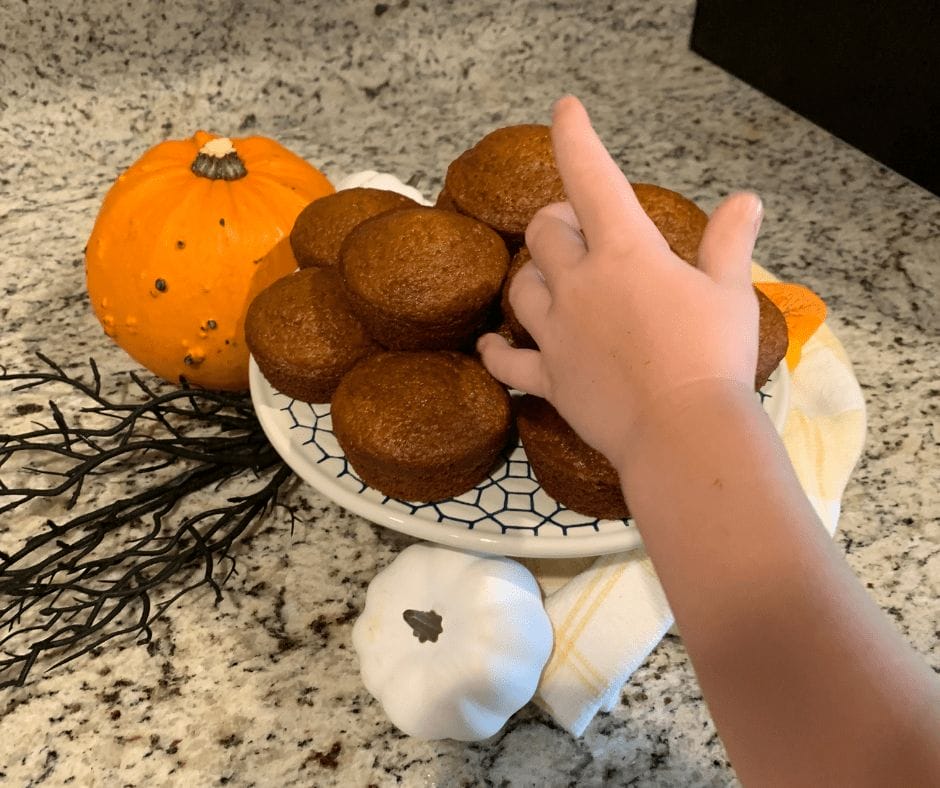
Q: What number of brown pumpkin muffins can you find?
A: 9